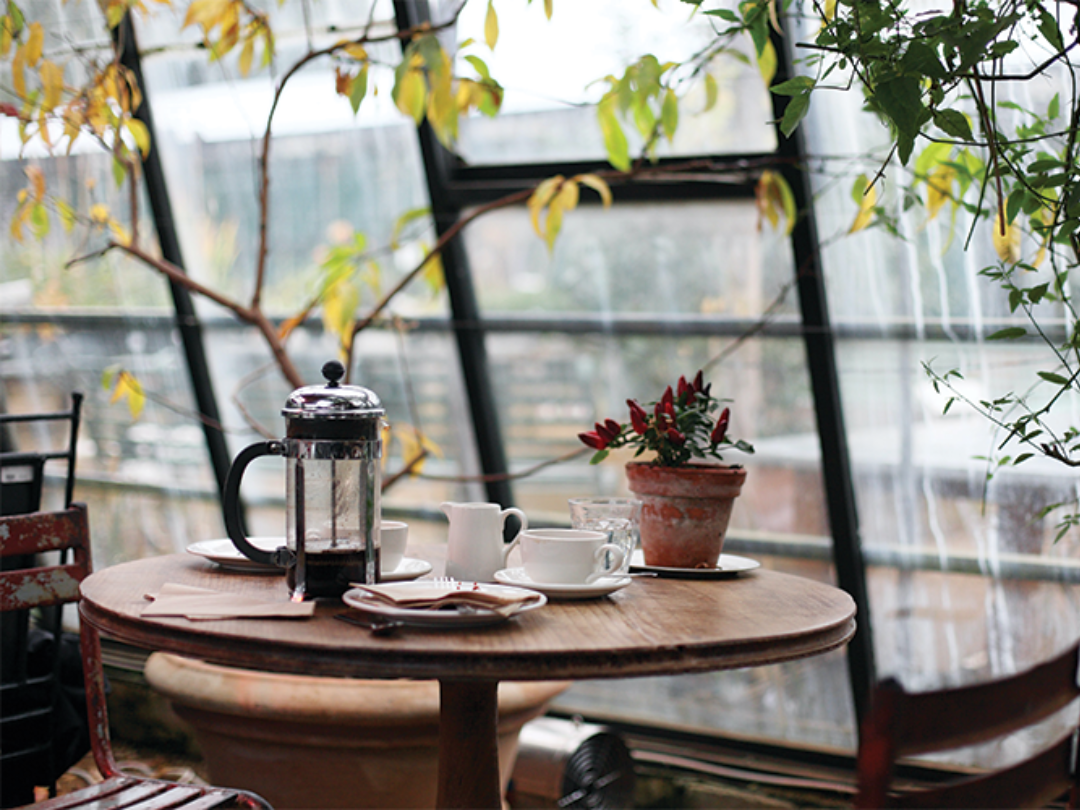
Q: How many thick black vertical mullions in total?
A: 3